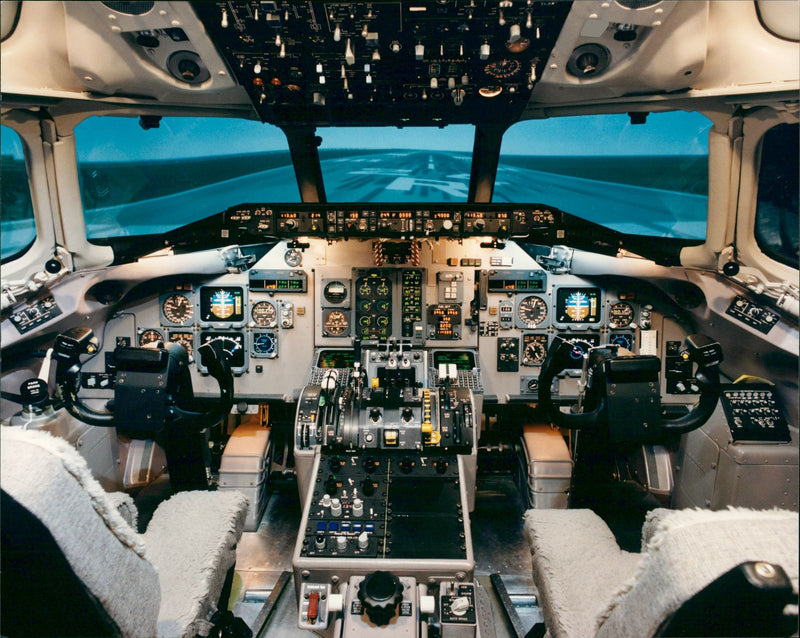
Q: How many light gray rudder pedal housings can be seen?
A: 2